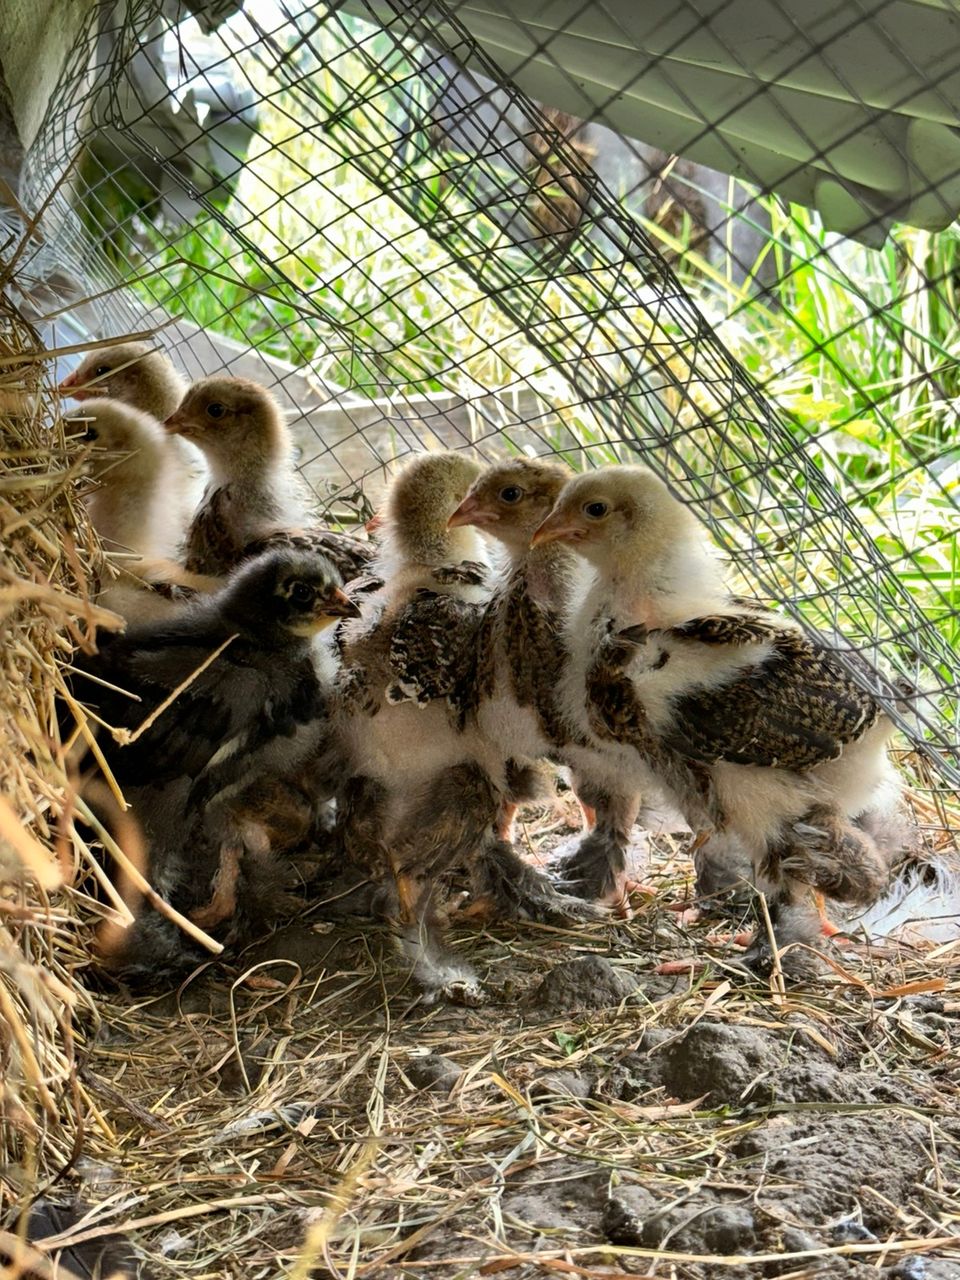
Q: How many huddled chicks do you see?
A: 7